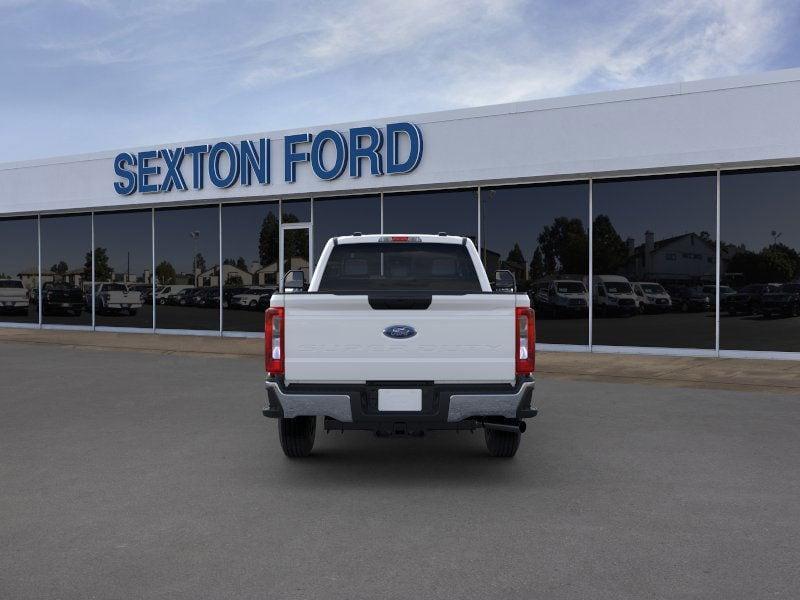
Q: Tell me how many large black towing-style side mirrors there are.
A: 2